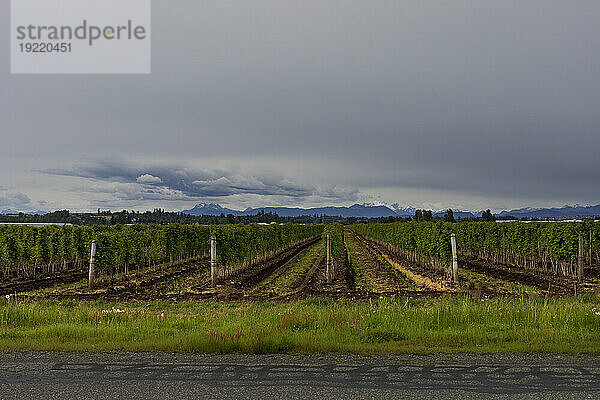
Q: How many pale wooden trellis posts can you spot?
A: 5